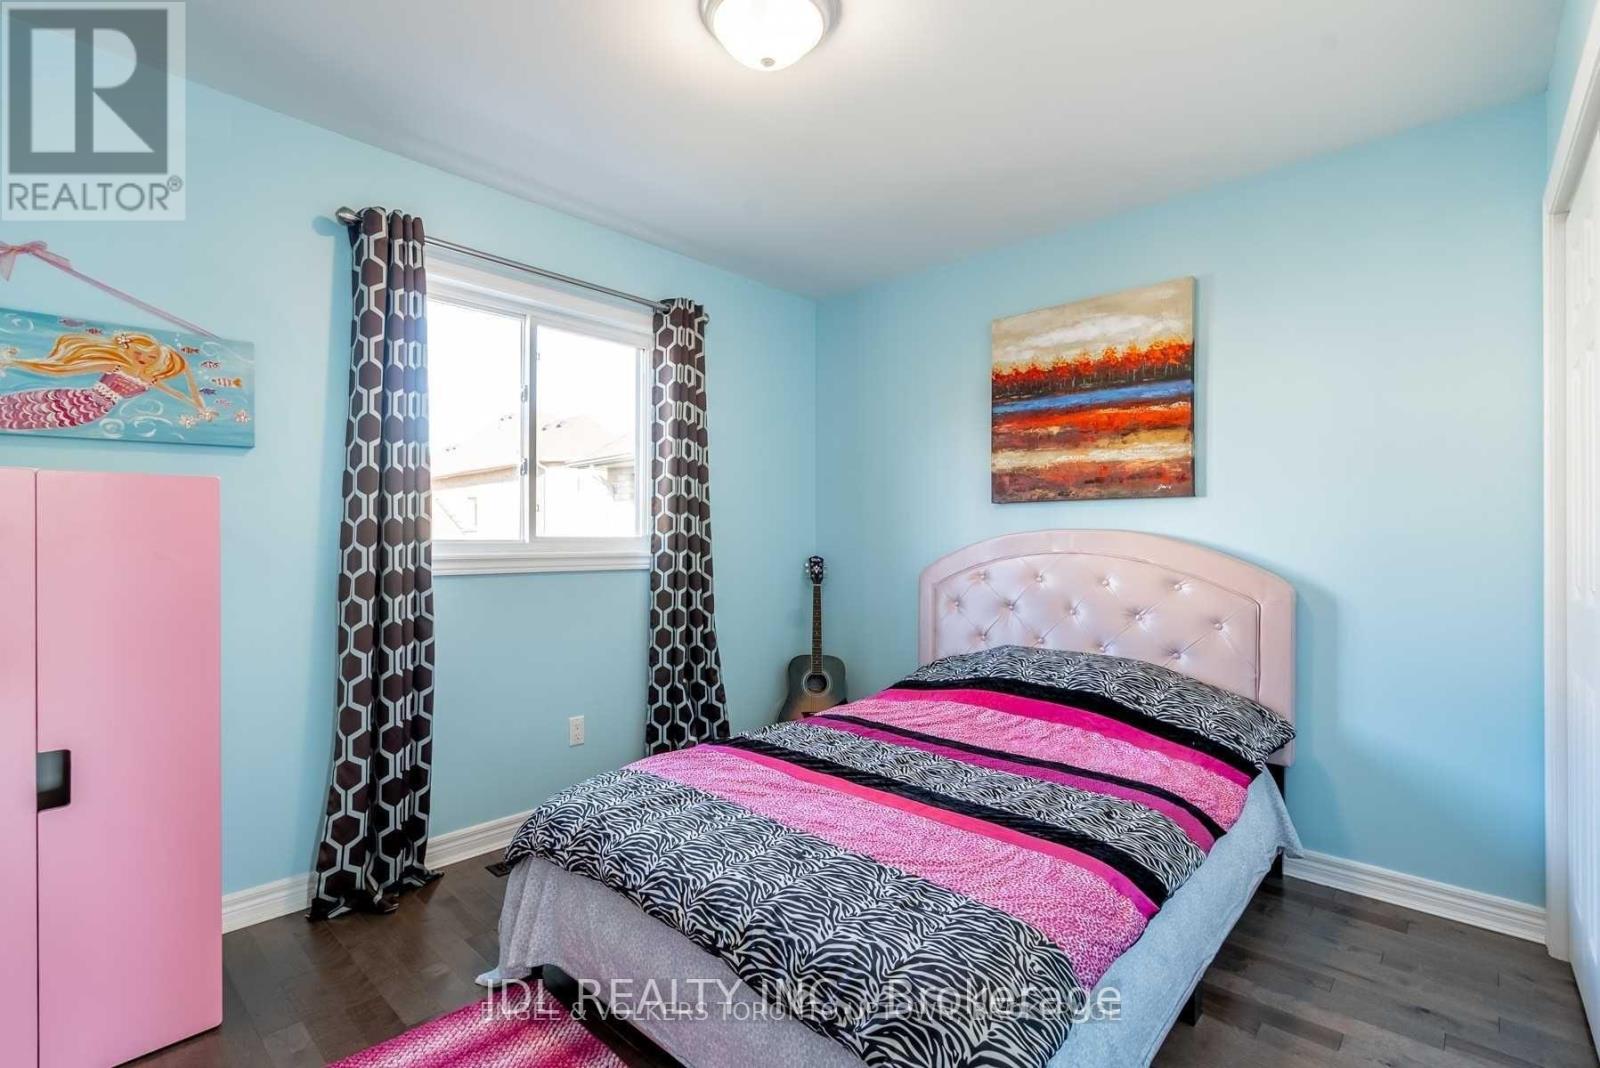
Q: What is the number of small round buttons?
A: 13